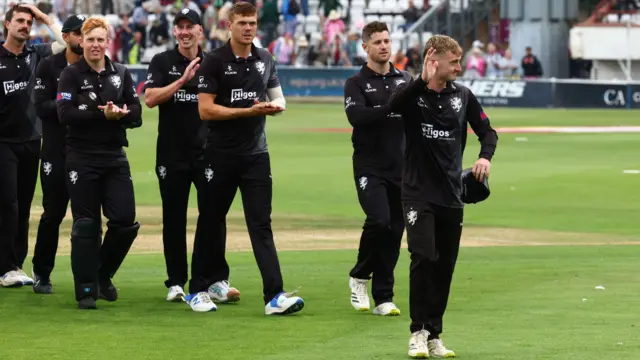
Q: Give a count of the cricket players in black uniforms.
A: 7